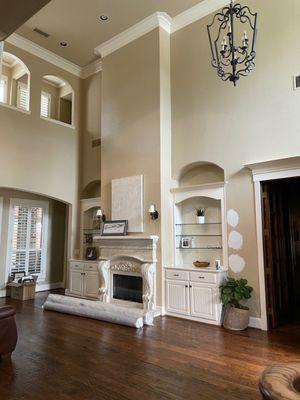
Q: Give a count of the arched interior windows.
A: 2